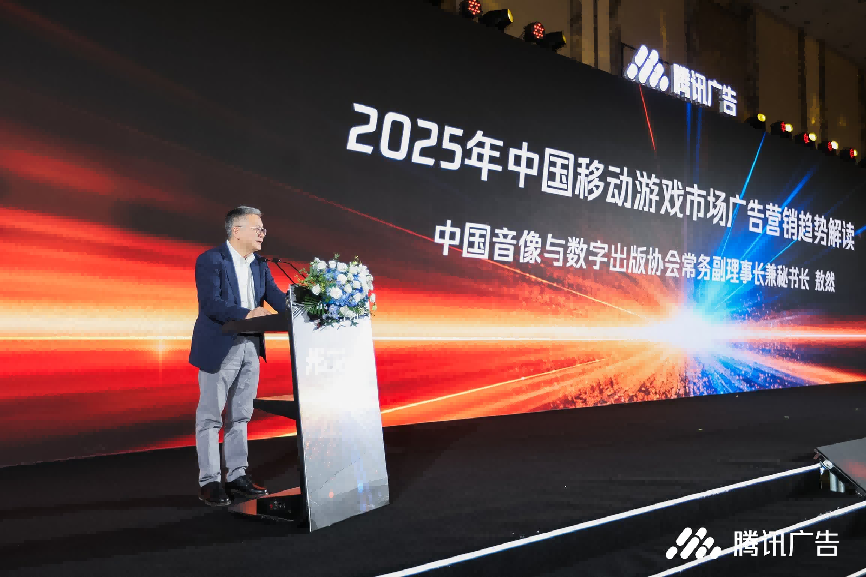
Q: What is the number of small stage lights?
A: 13